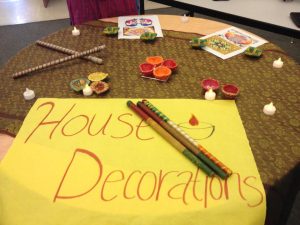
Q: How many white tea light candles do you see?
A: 7